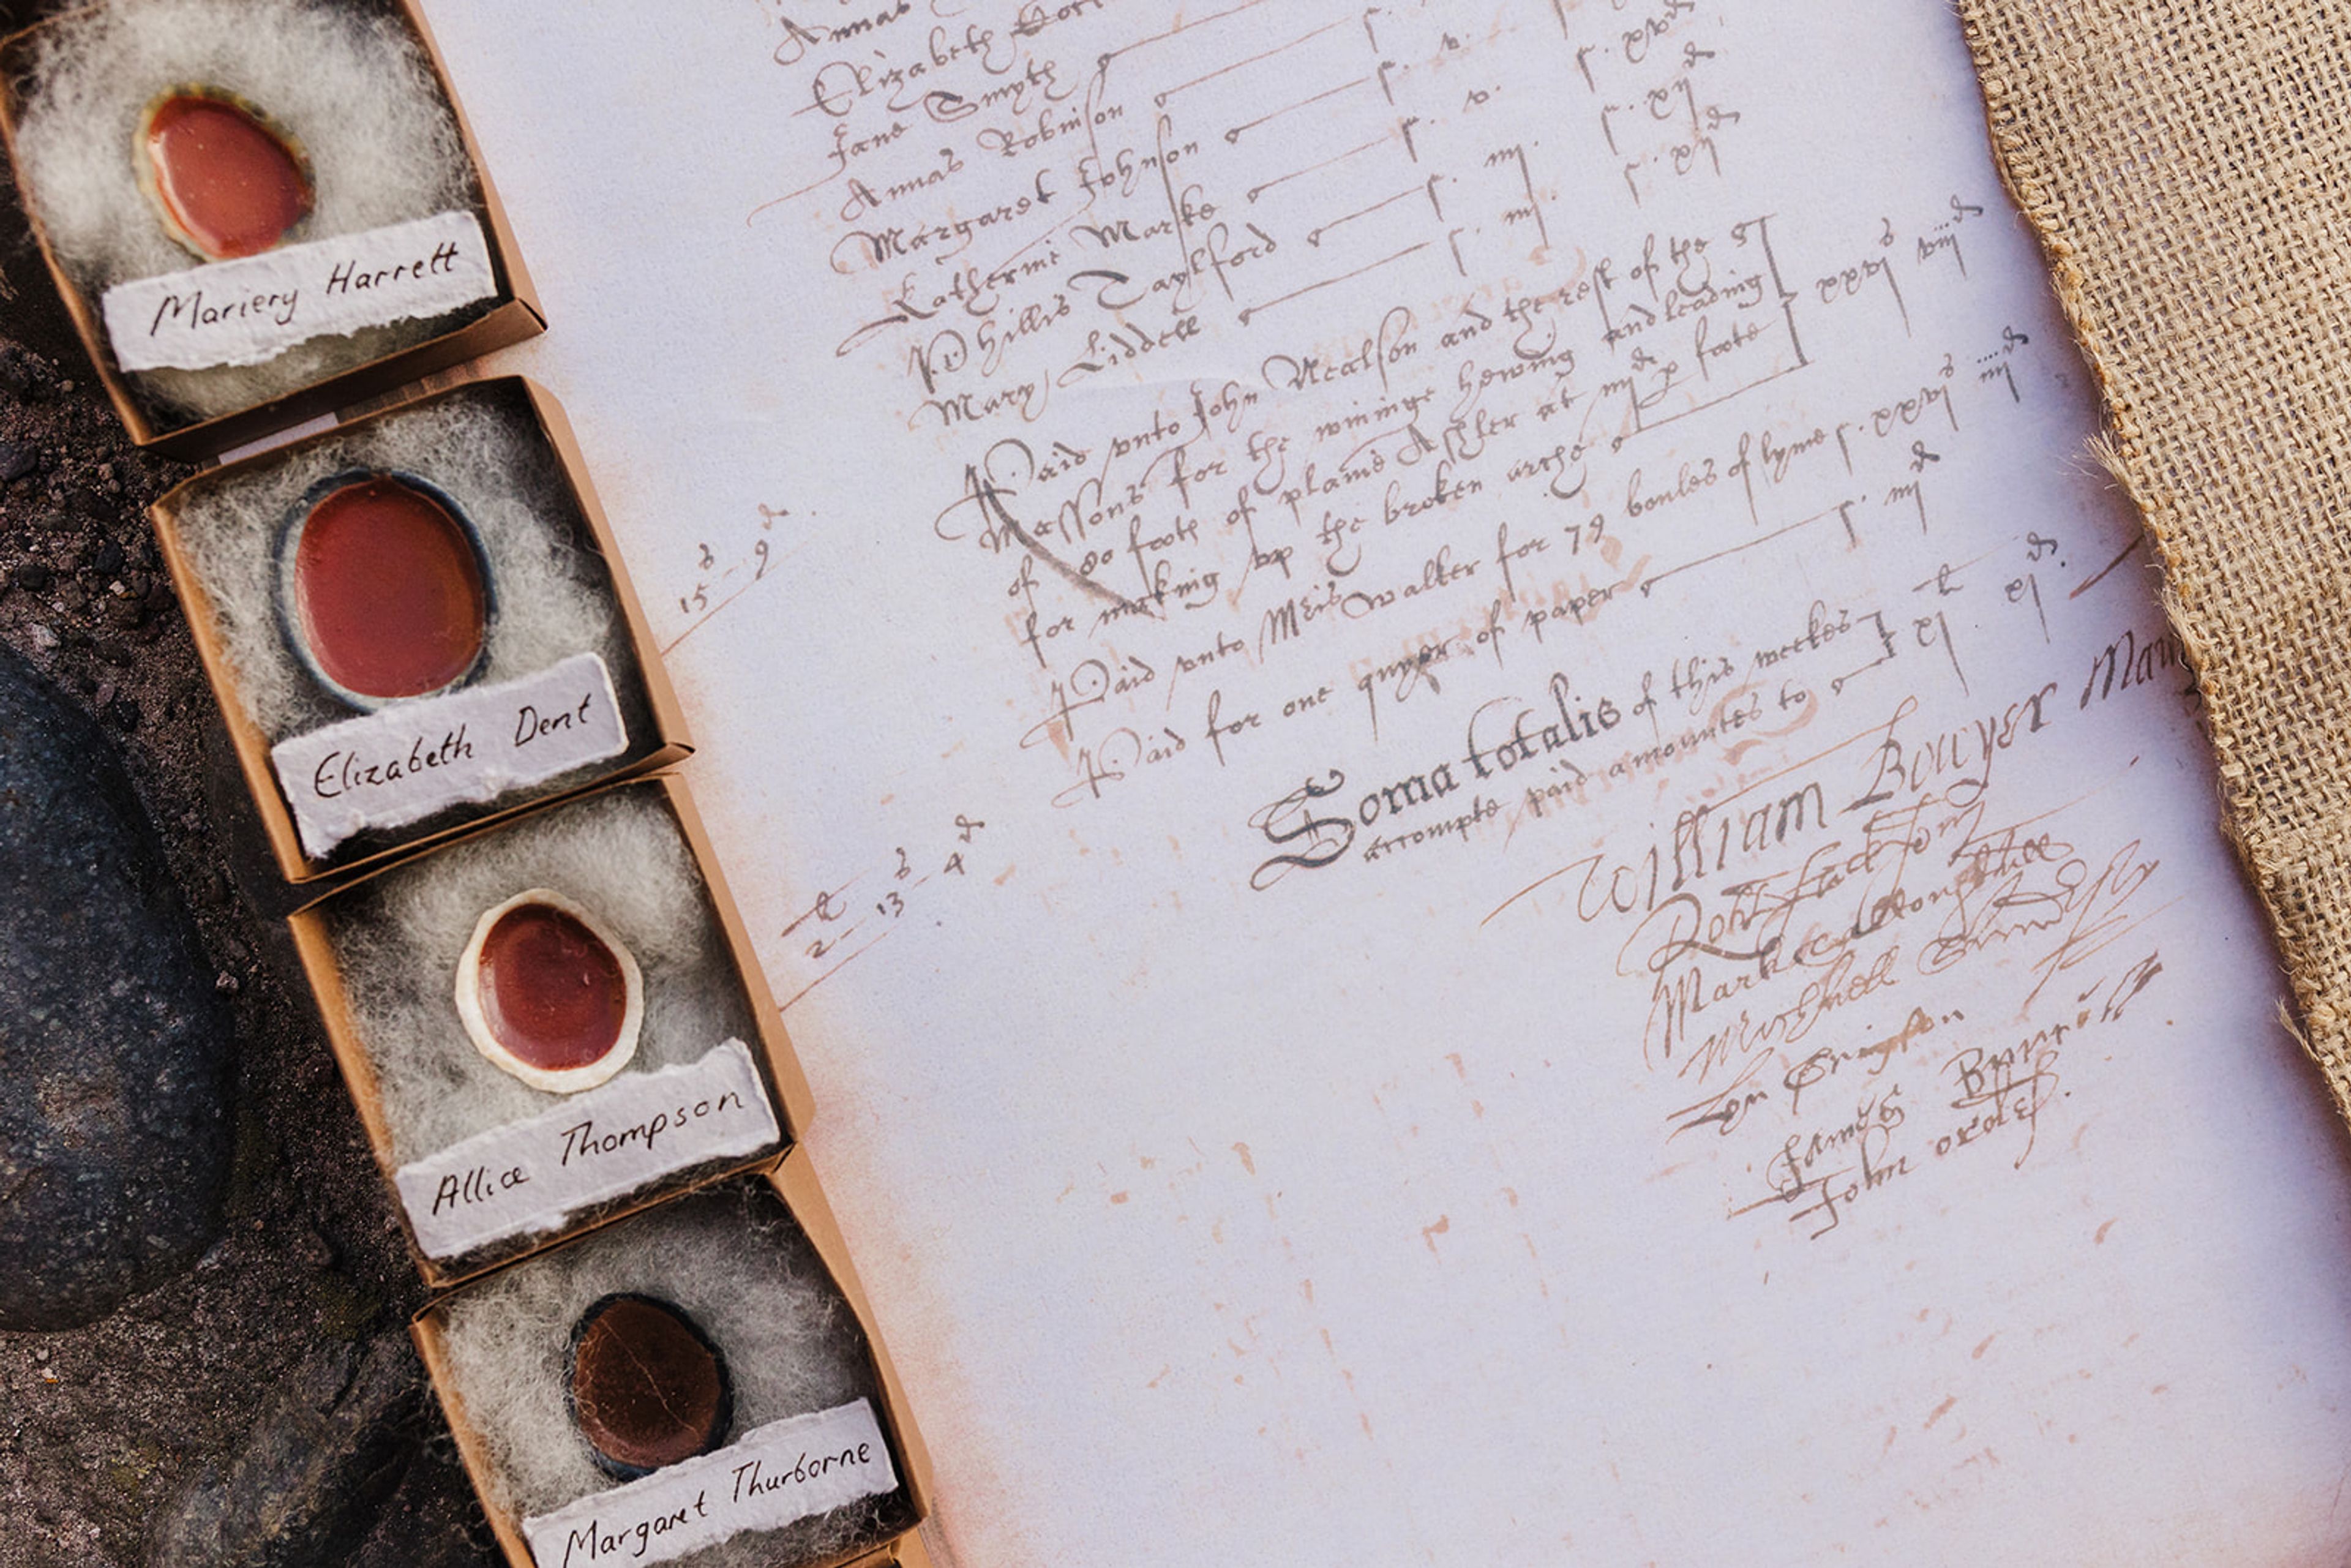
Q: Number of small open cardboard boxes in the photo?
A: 4